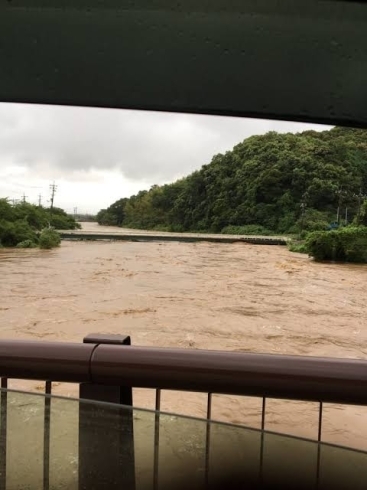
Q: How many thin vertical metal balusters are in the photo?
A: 6